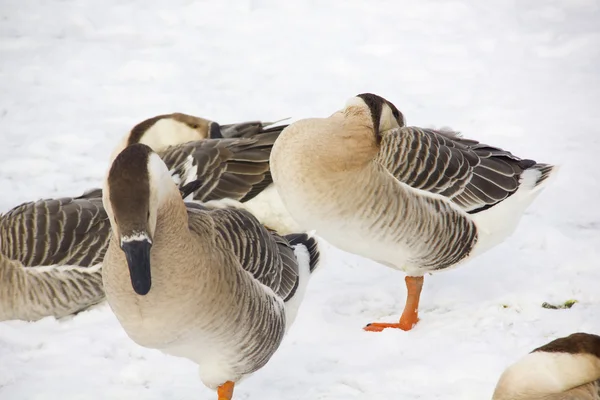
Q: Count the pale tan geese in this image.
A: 5